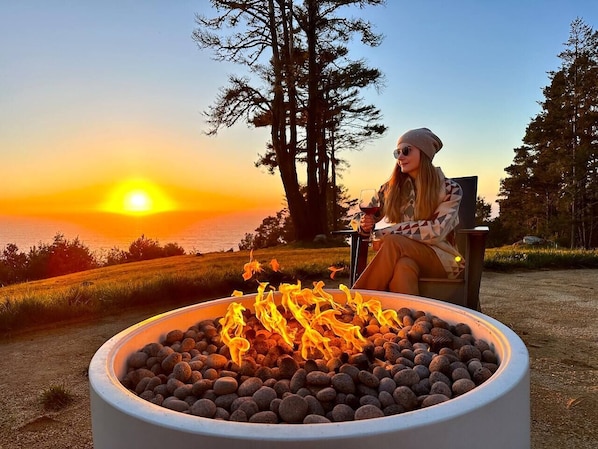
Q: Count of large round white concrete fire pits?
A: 1